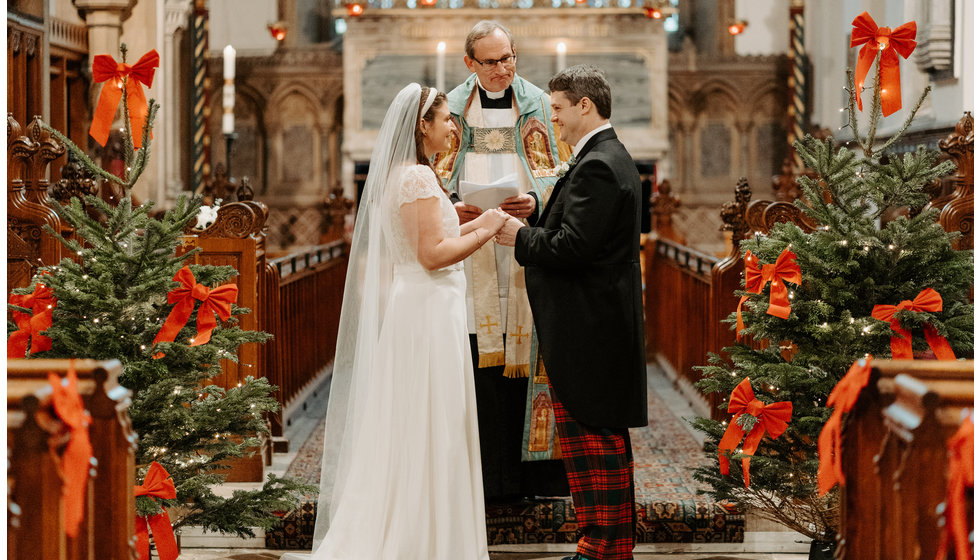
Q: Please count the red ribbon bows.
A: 11